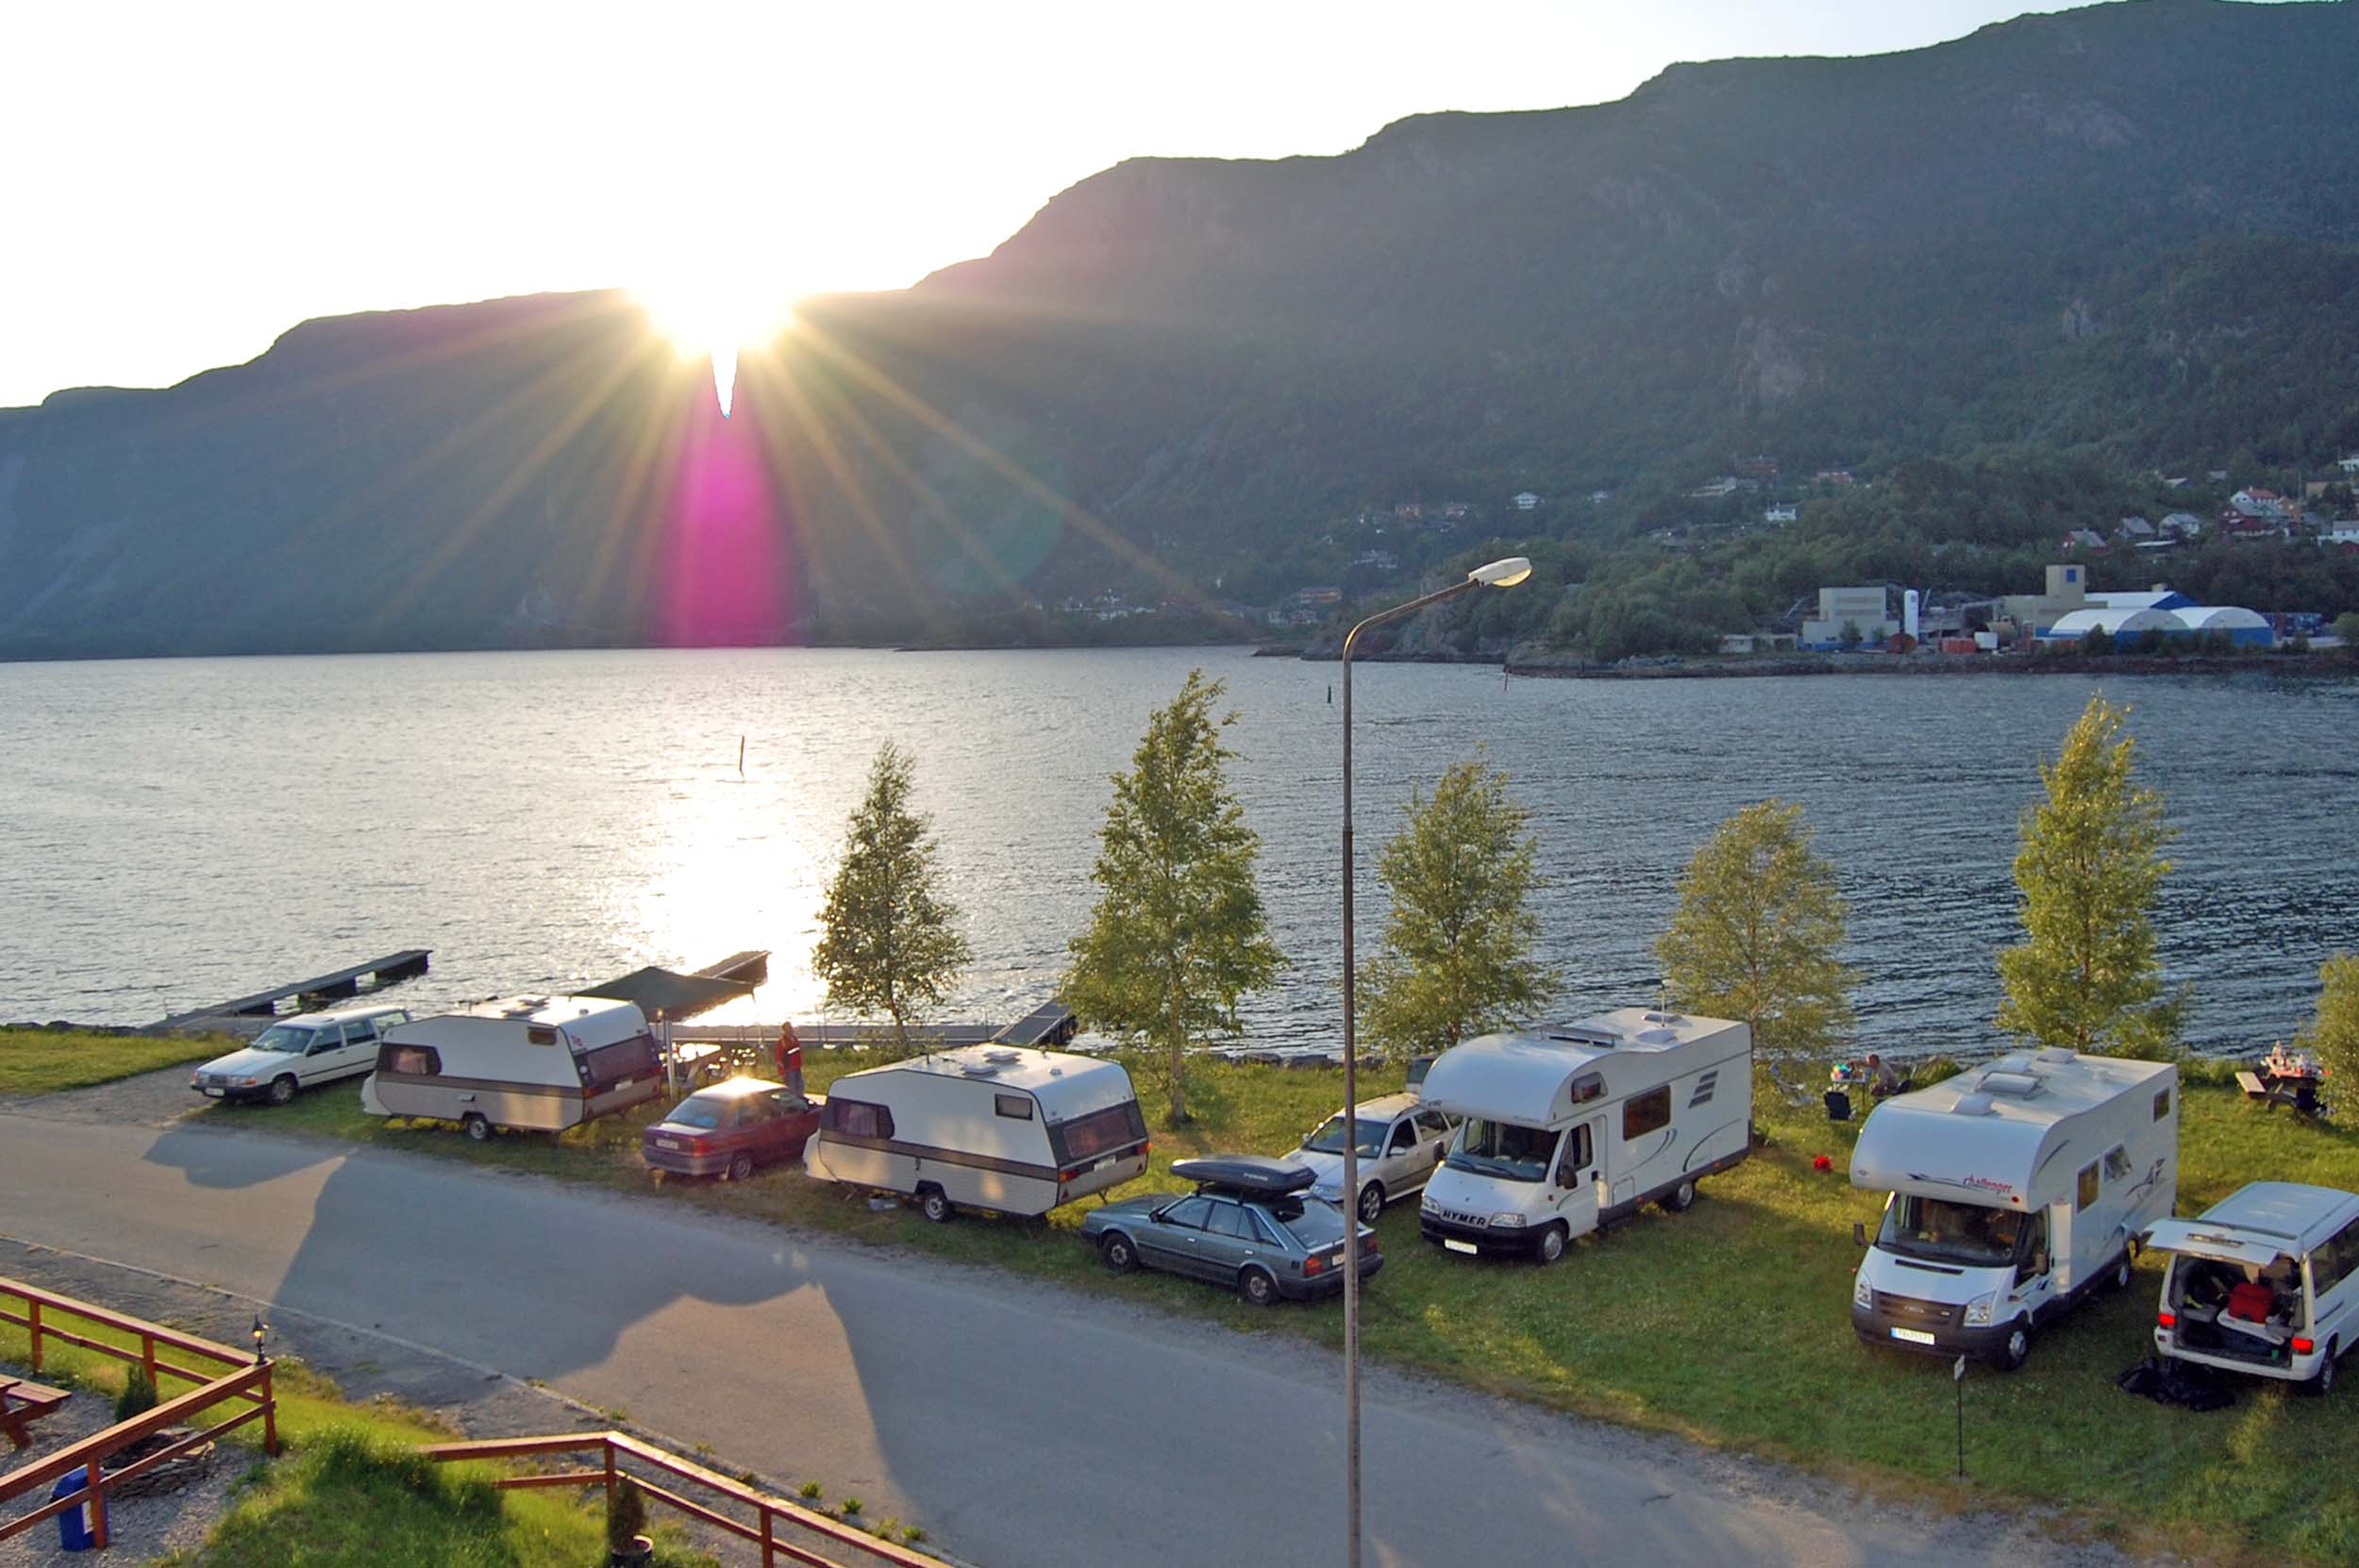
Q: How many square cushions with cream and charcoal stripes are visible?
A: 0